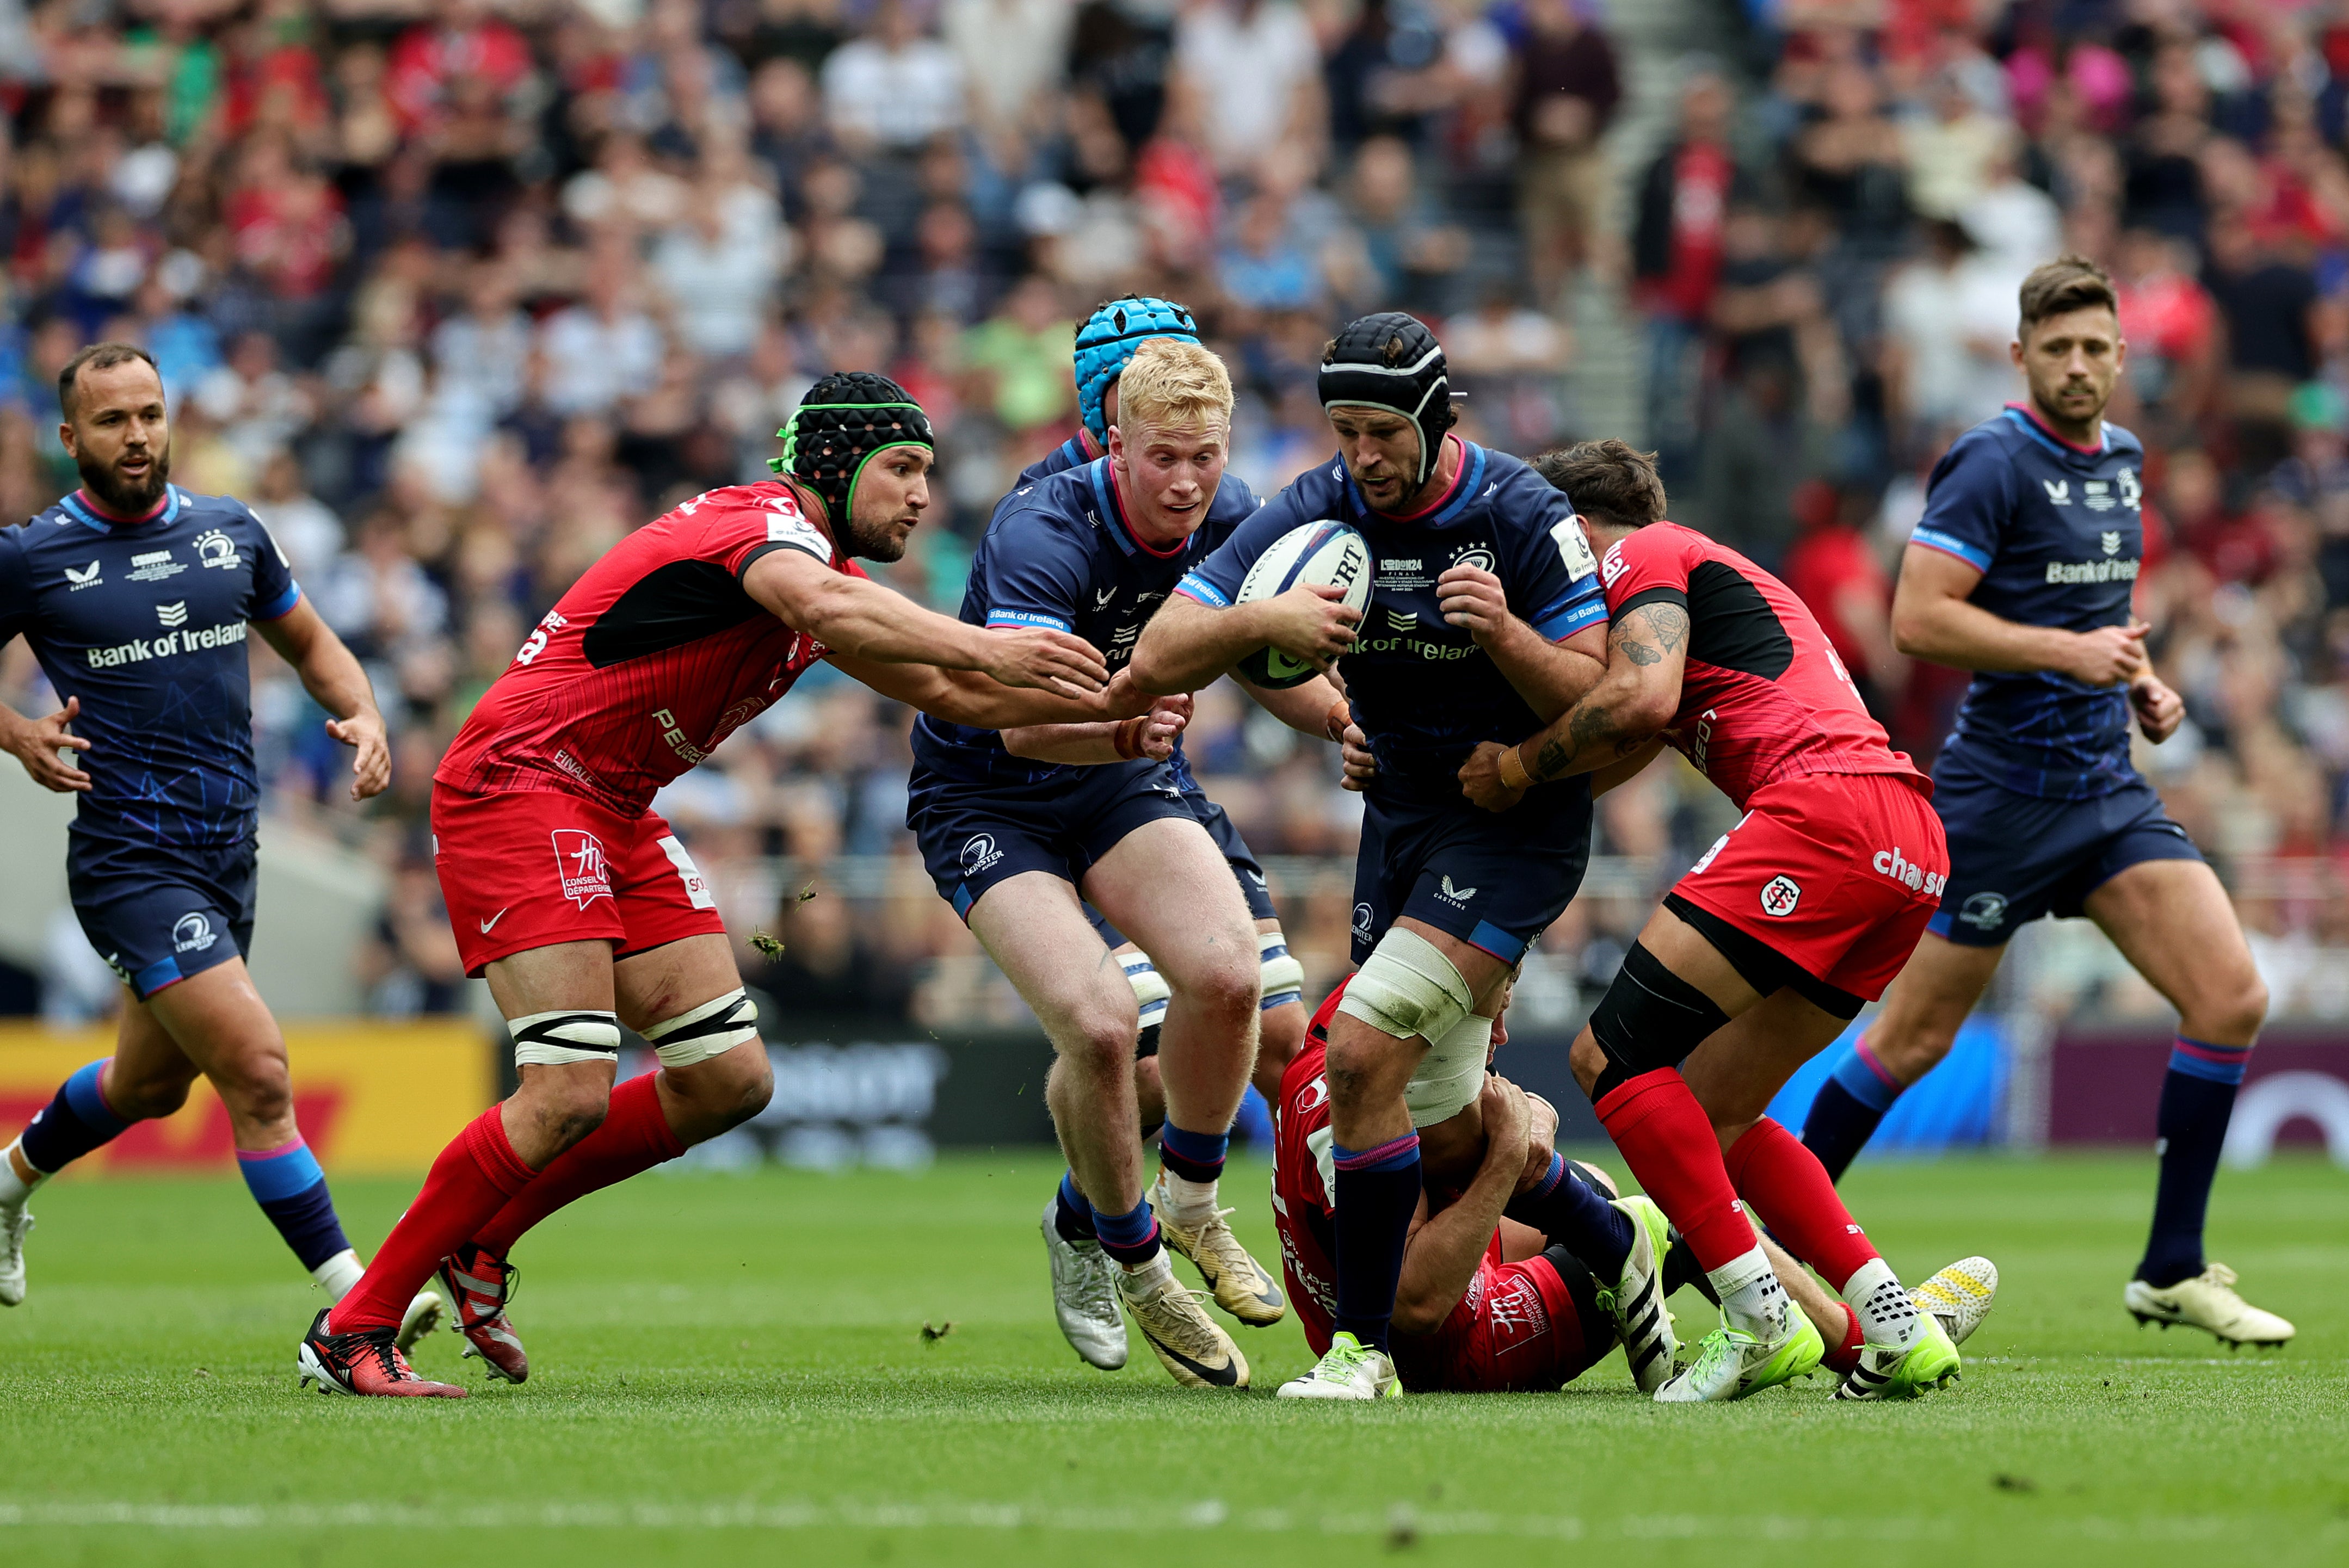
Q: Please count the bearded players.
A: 4